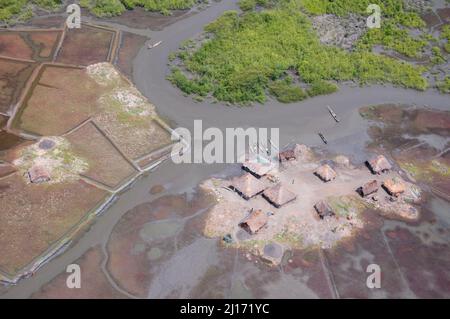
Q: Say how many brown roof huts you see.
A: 11